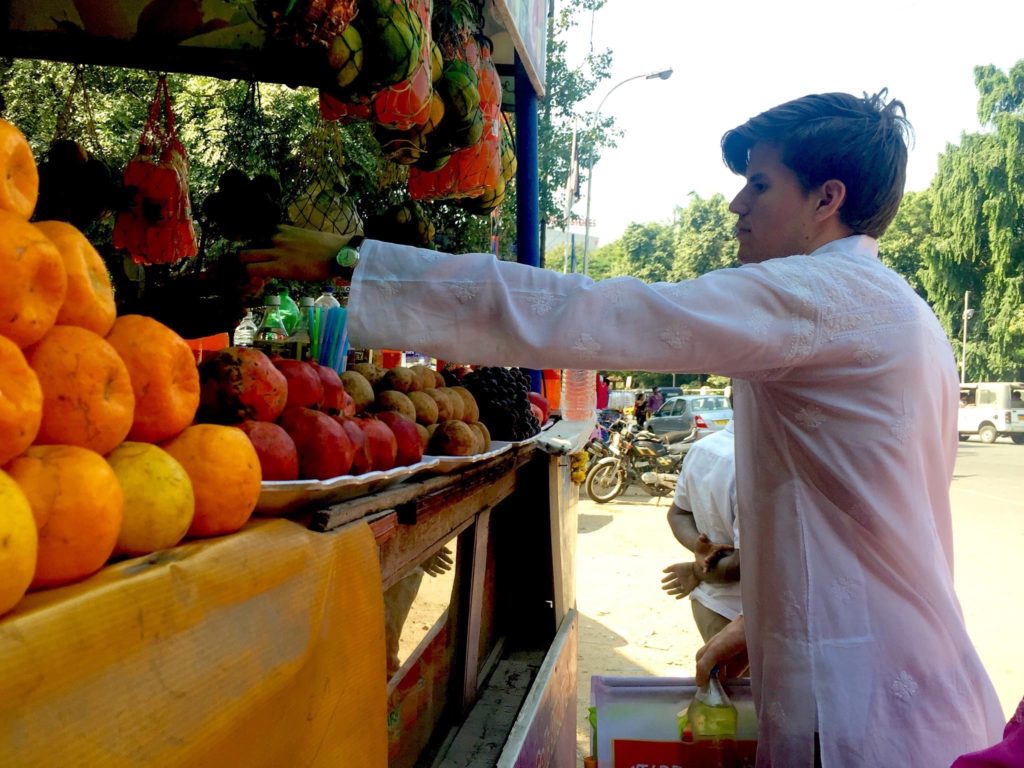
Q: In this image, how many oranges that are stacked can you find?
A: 10